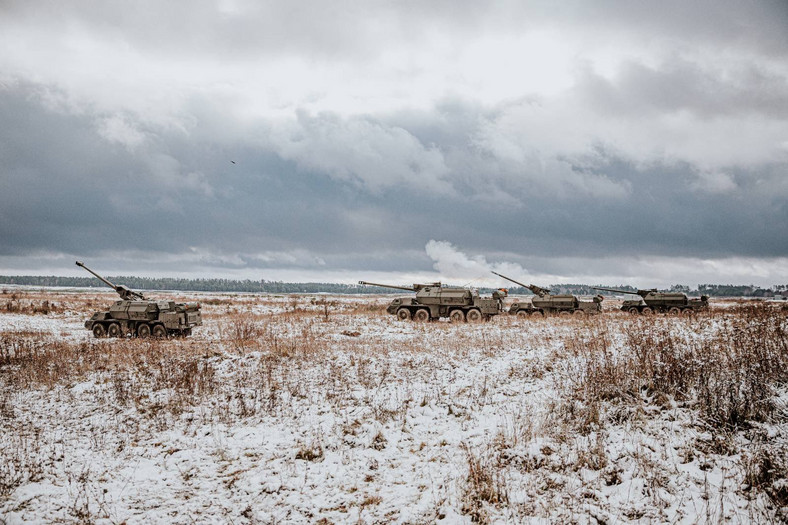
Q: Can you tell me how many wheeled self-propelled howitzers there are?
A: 4